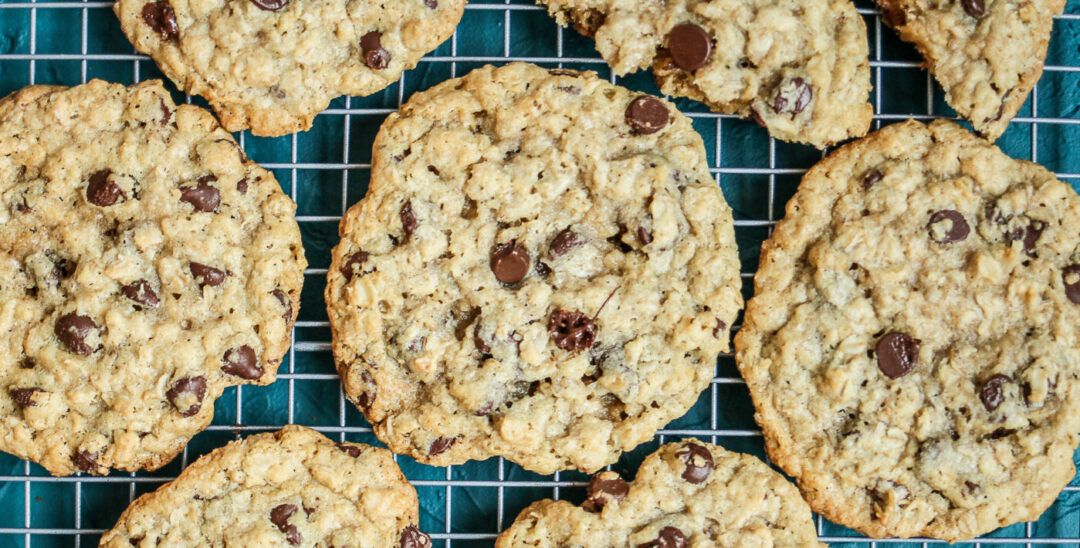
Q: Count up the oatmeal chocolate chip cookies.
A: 8